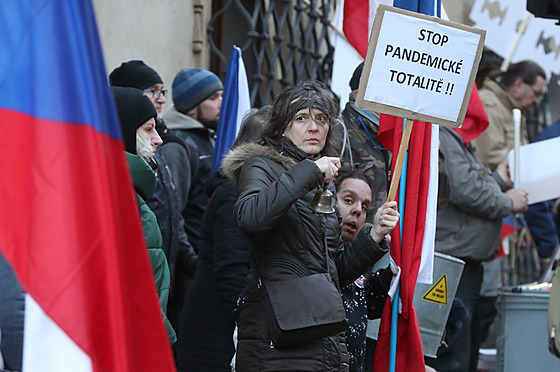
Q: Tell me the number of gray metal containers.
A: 2